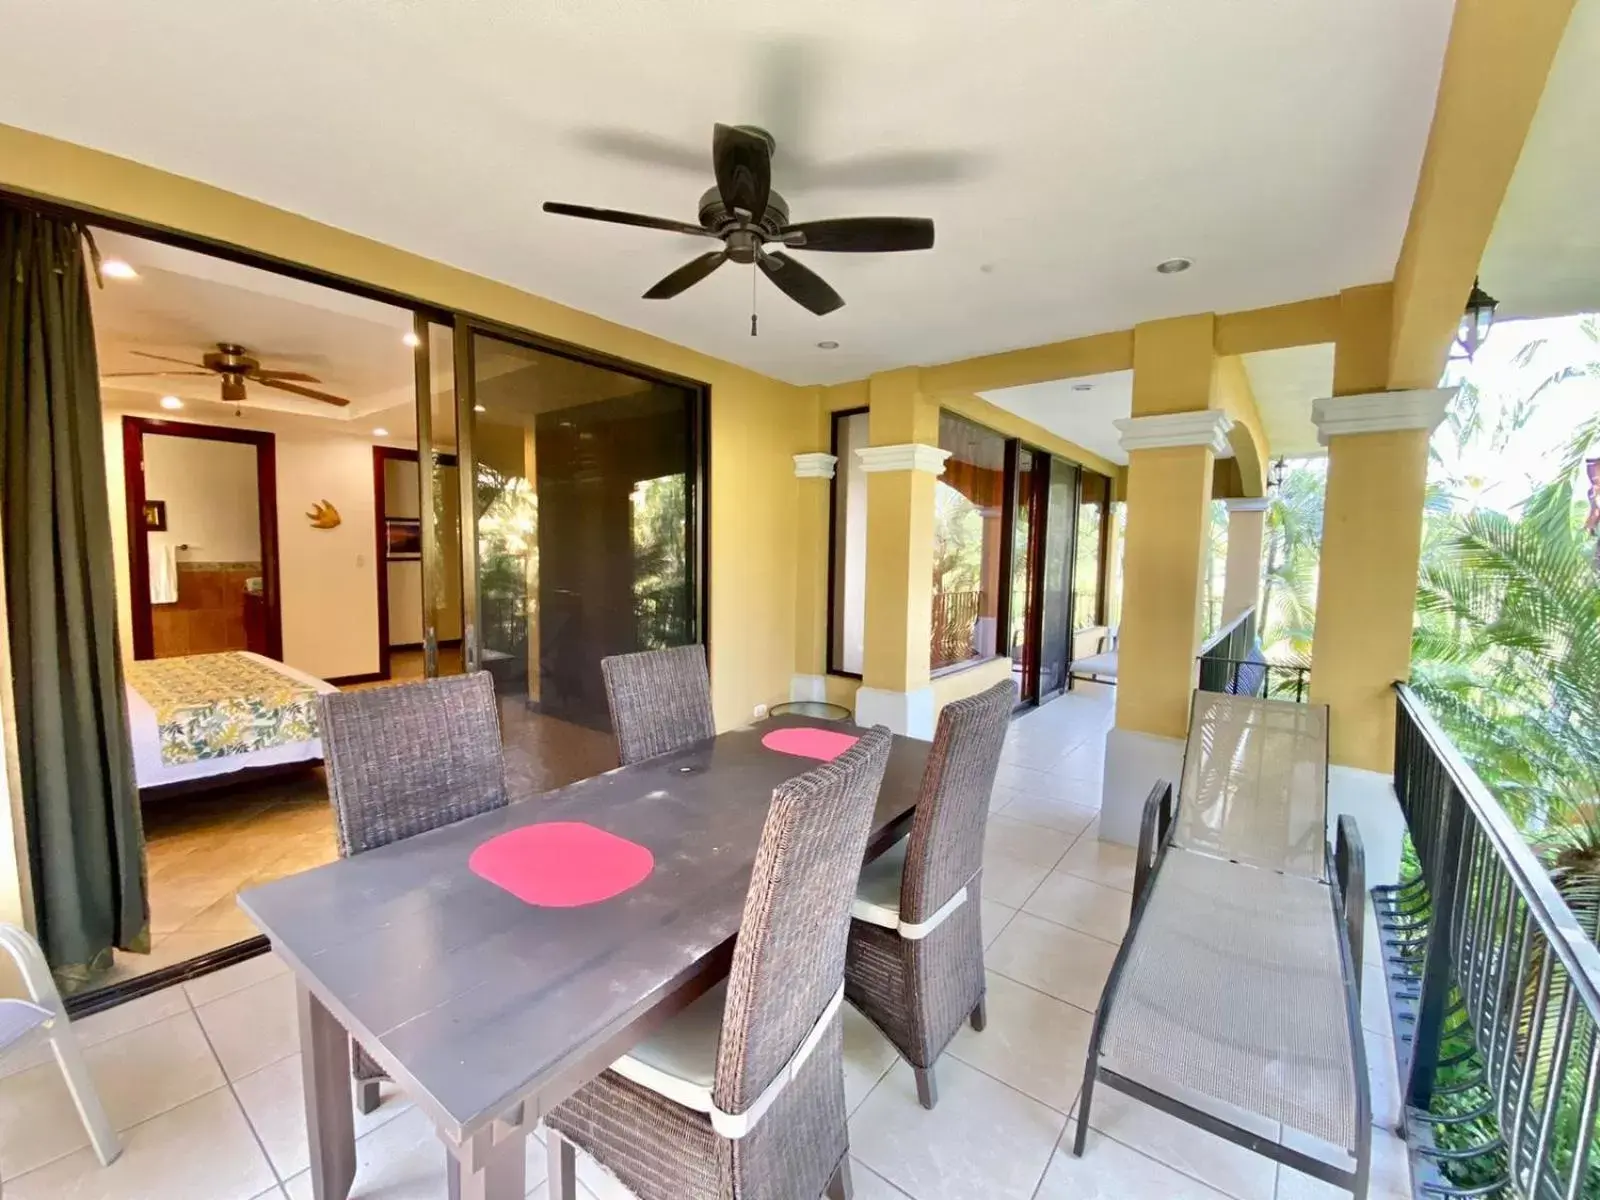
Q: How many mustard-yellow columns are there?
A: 5